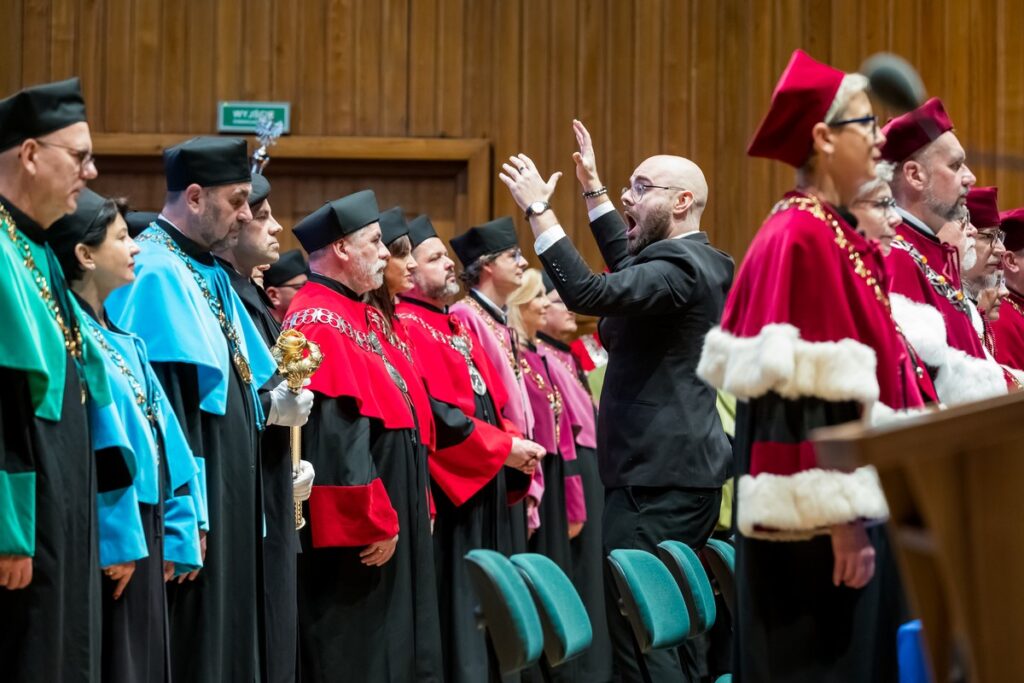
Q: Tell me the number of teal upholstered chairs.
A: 5